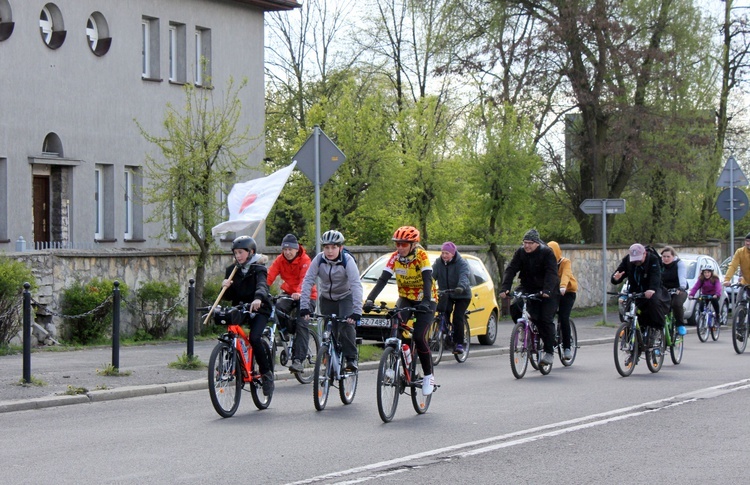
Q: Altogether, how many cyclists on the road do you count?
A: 11